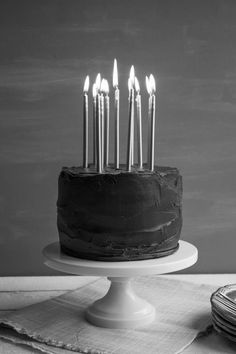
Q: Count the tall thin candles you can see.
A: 11